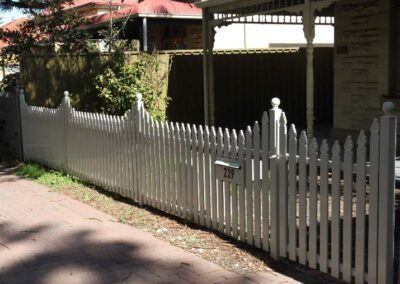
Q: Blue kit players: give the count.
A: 0